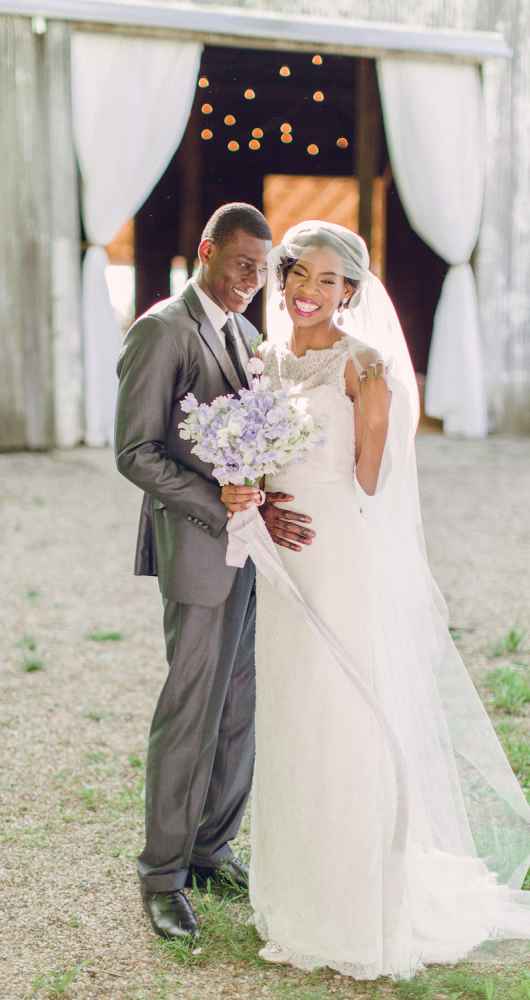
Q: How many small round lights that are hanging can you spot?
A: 15